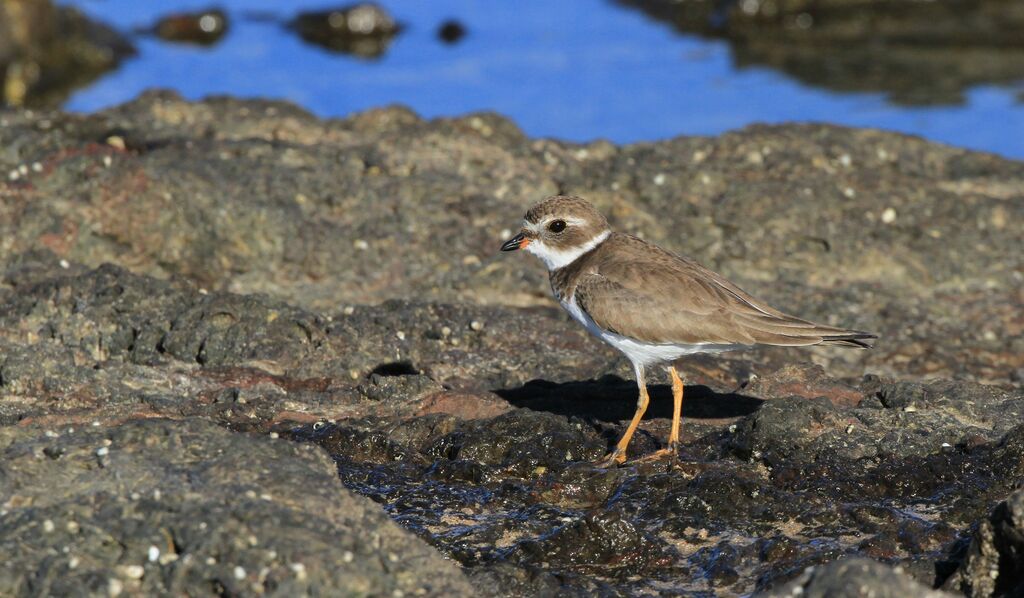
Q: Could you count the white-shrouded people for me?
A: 0